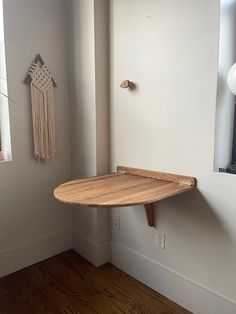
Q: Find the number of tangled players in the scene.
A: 0